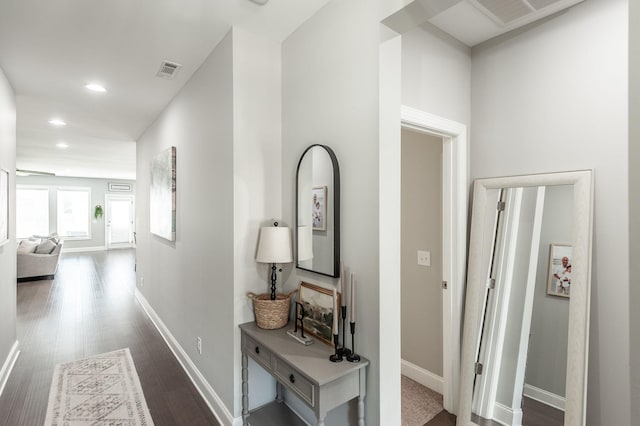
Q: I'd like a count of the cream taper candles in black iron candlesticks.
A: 3